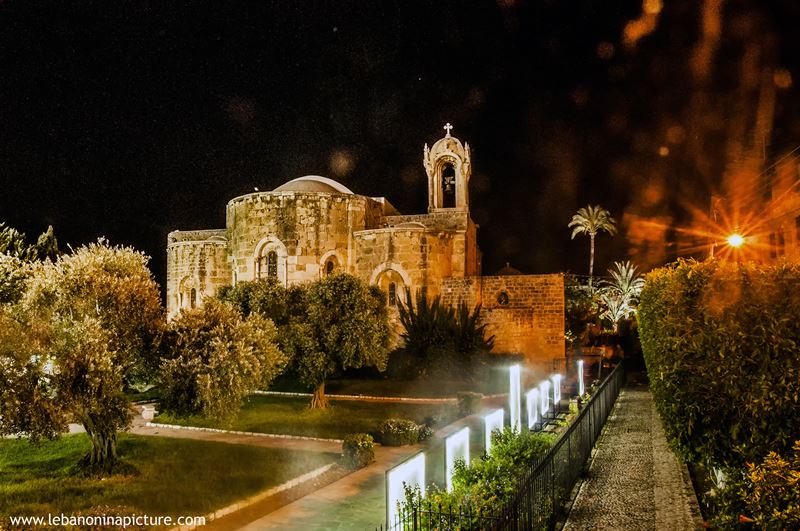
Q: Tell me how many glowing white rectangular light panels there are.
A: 8